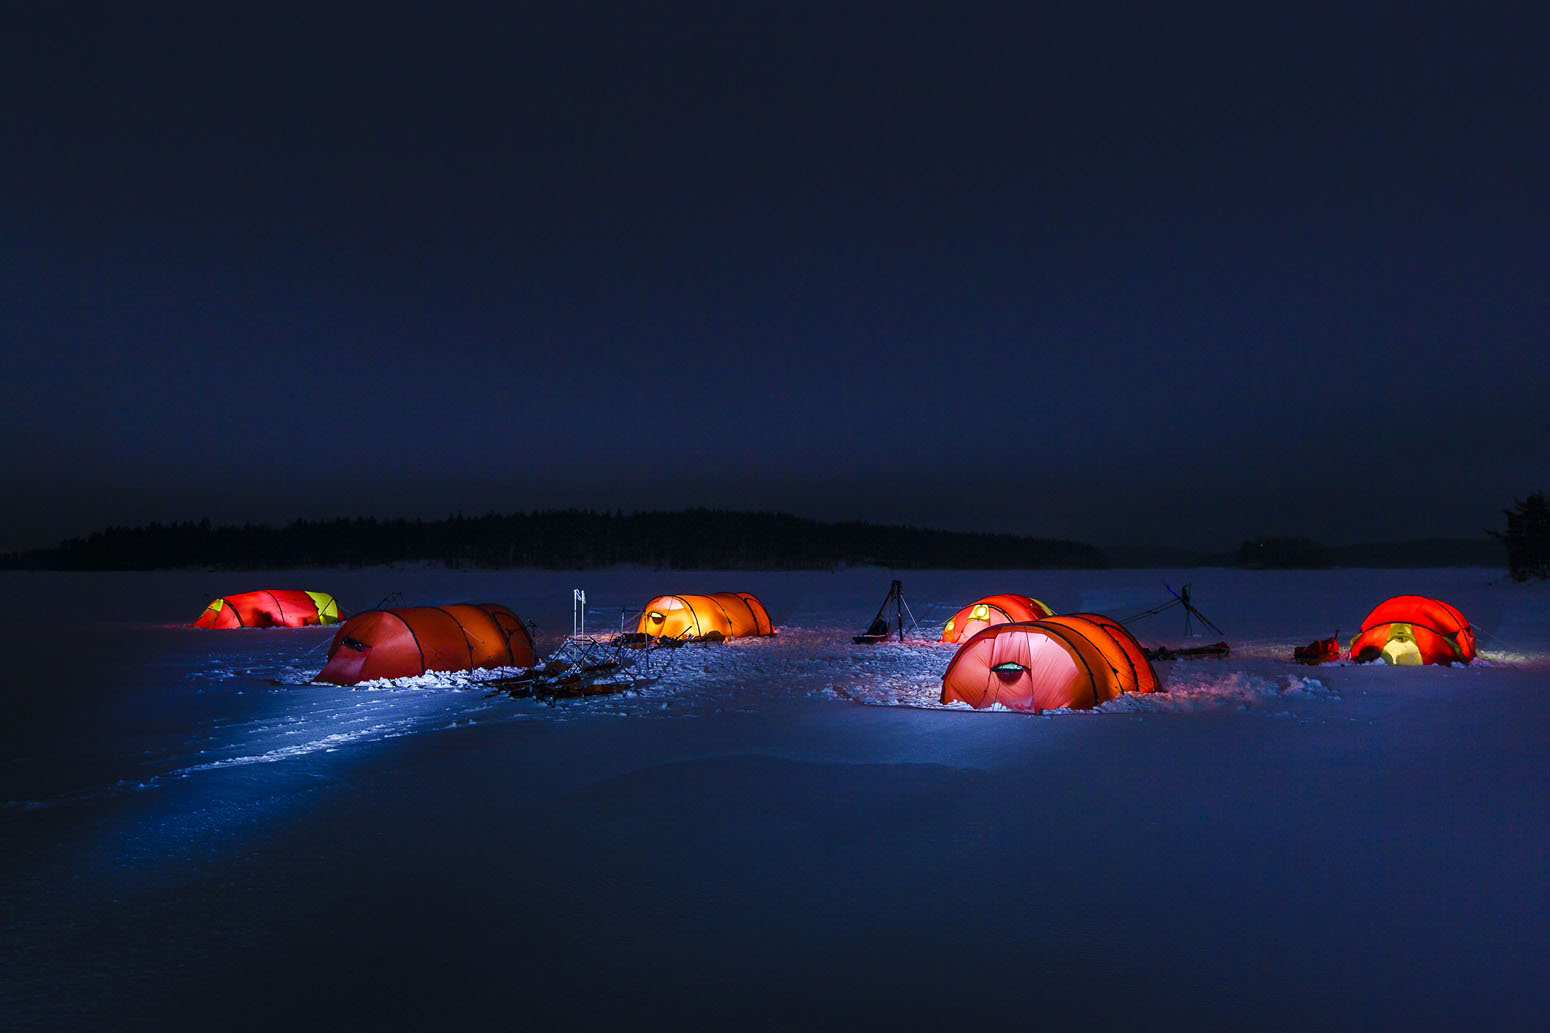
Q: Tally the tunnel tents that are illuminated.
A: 6